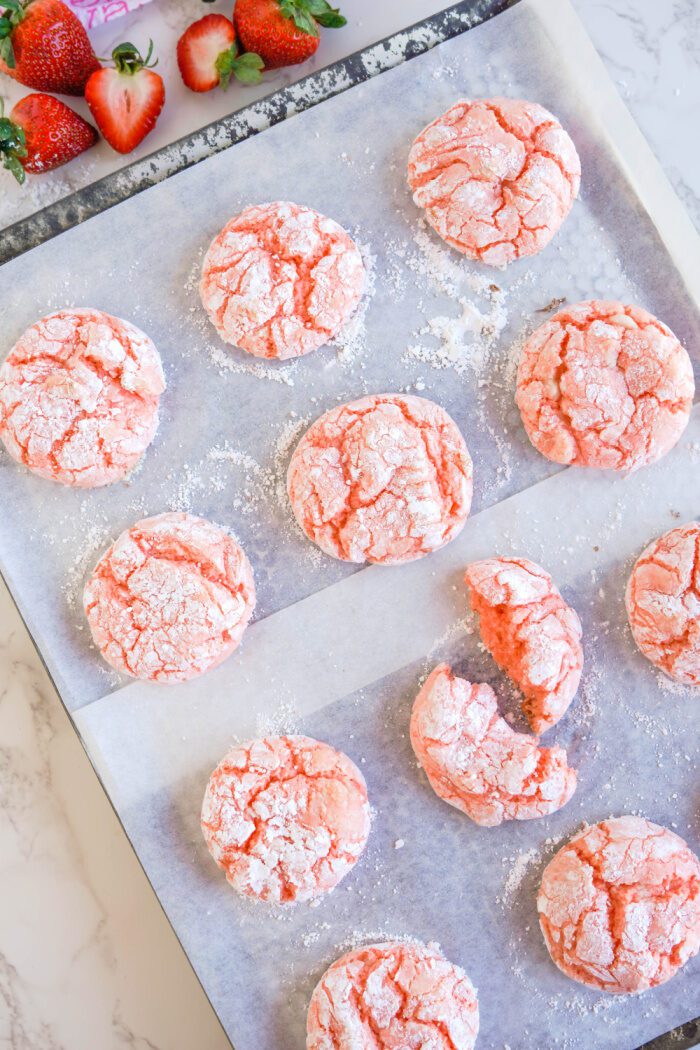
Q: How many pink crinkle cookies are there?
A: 11